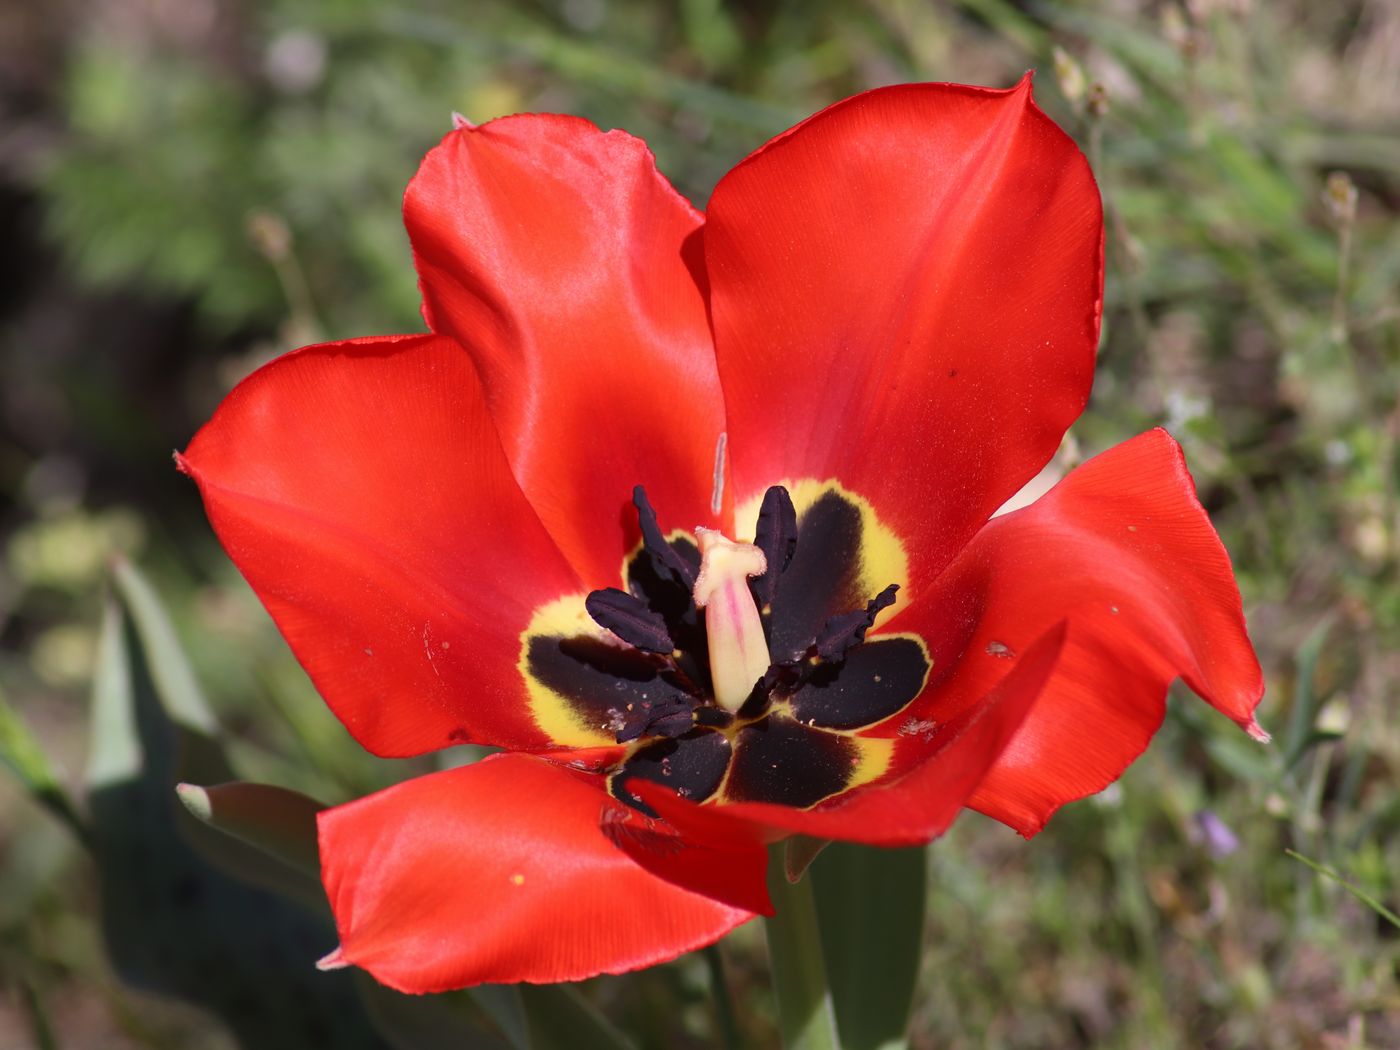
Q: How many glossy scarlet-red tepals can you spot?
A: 6